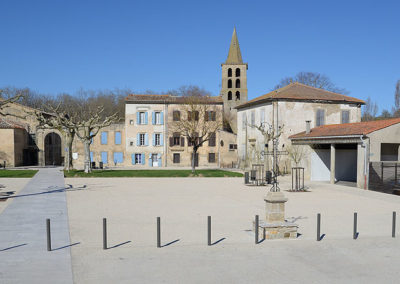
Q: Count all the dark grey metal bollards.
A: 8